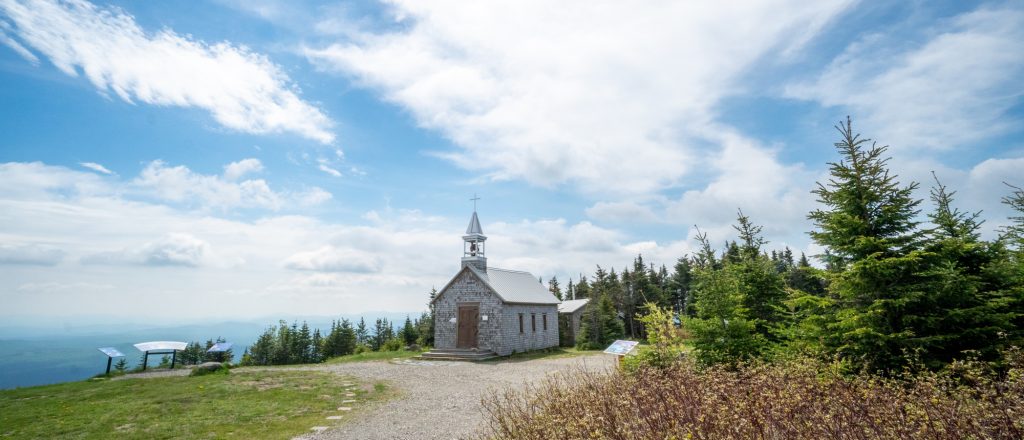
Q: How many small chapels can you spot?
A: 1